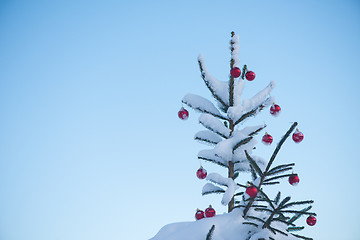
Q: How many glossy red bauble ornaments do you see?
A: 12